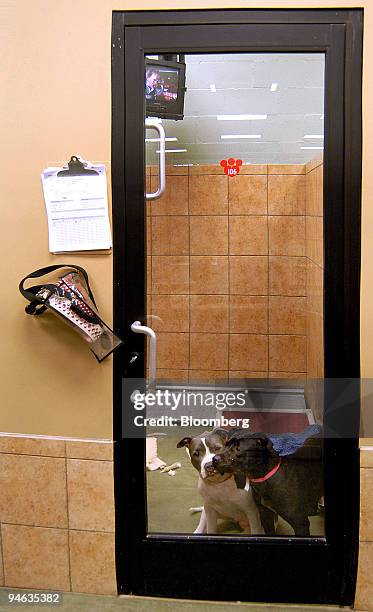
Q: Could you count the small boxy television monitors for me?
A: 1